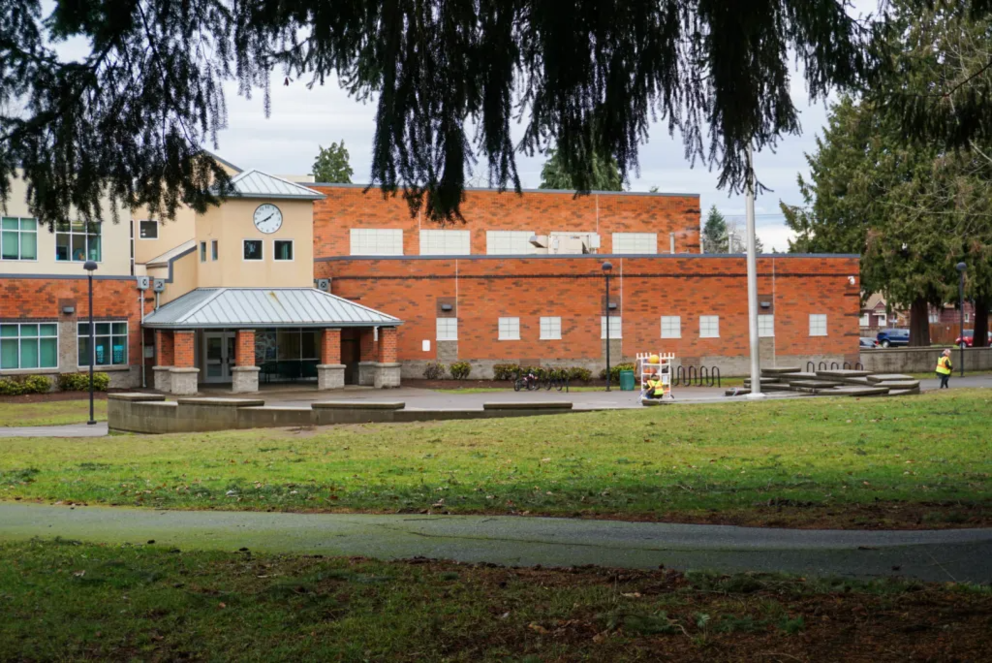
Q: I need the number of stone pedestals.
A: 6